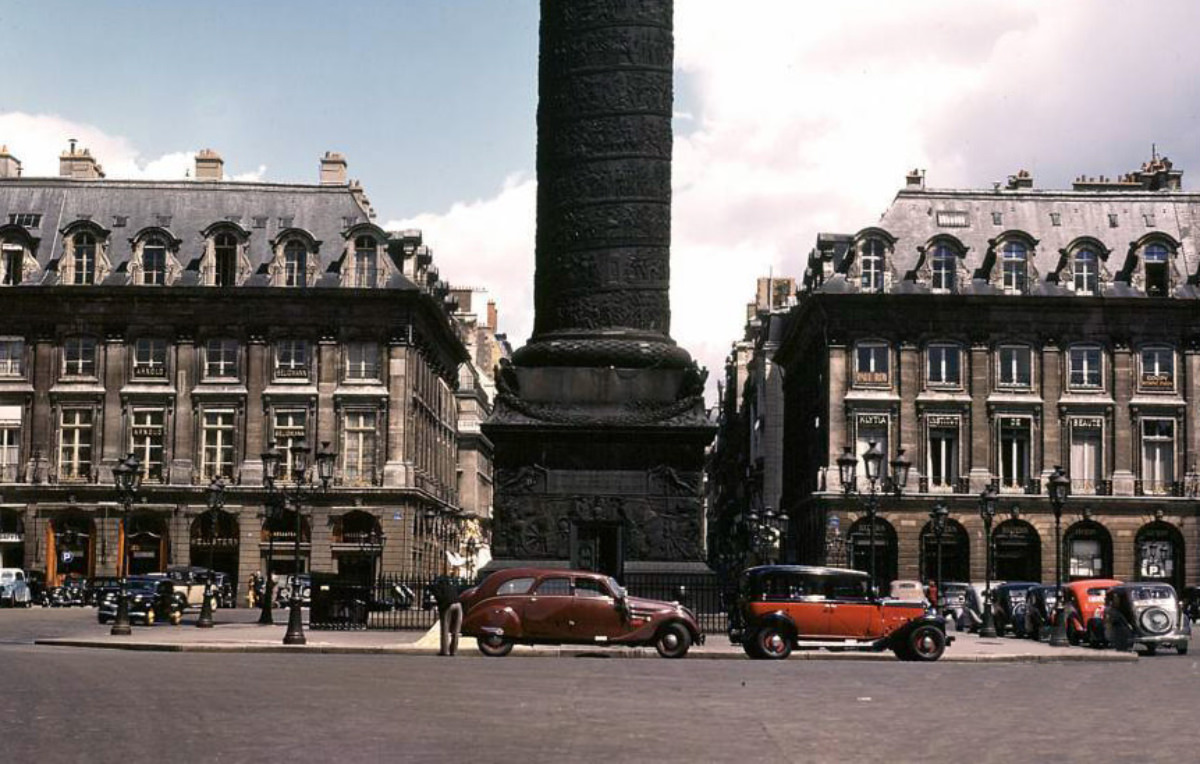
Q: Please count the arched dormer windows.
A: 11